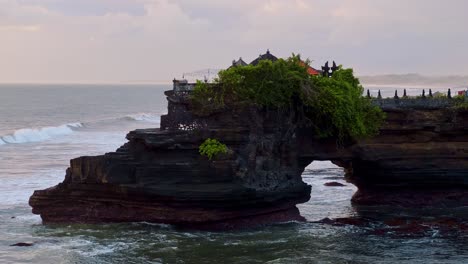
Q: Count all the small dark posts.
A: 7